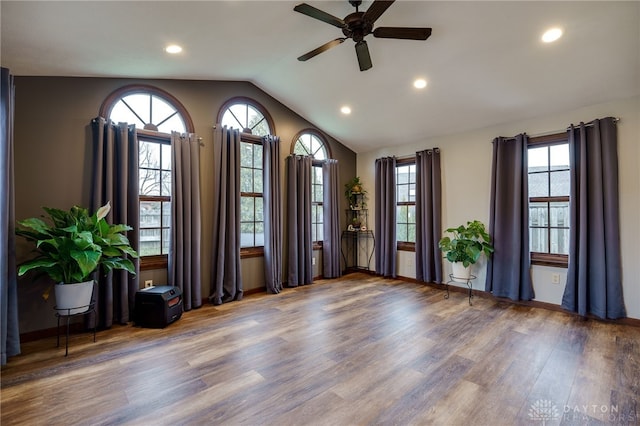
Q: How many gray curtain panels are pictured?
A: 11